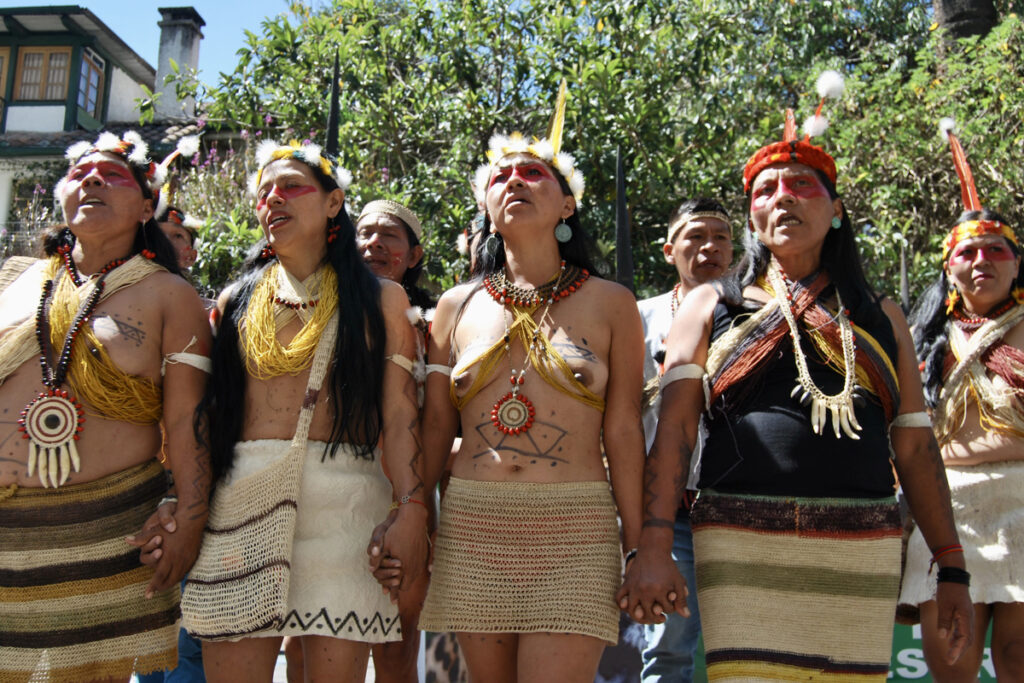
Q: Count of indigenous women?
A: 5